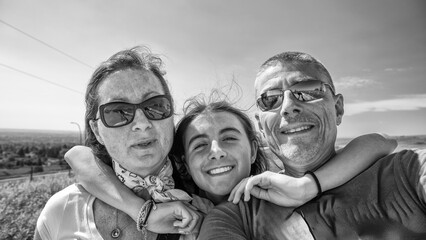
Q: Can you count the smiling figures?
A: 2